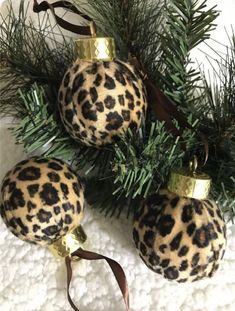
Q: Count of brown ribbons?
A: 3